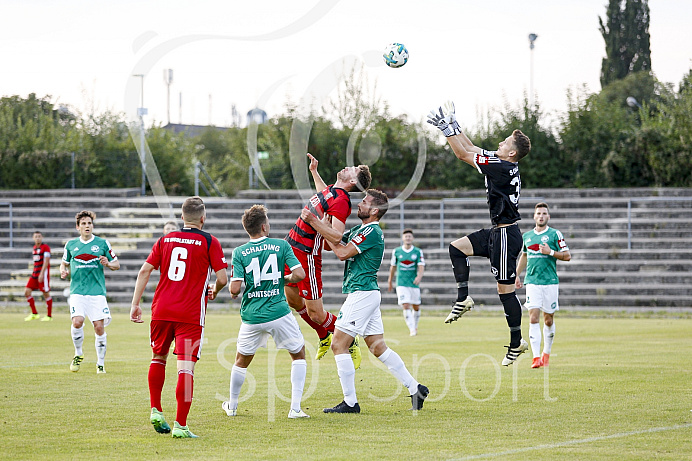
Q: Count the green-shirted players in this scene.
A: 5